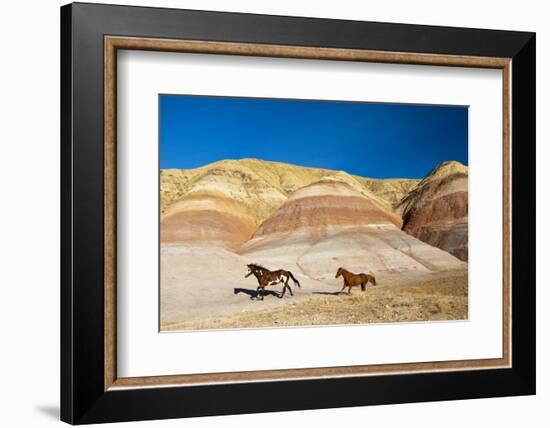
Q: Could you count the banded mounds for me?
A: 3